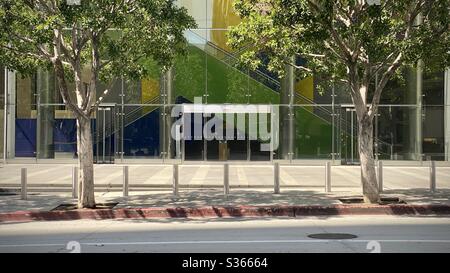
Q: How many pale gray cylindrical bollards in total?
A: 9